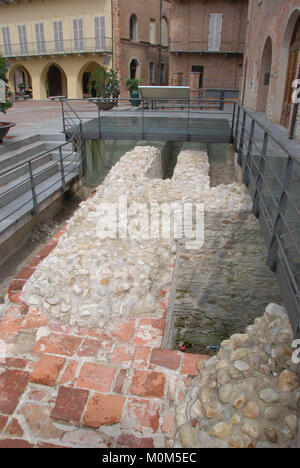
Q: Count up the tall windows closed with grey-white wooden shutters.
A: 7